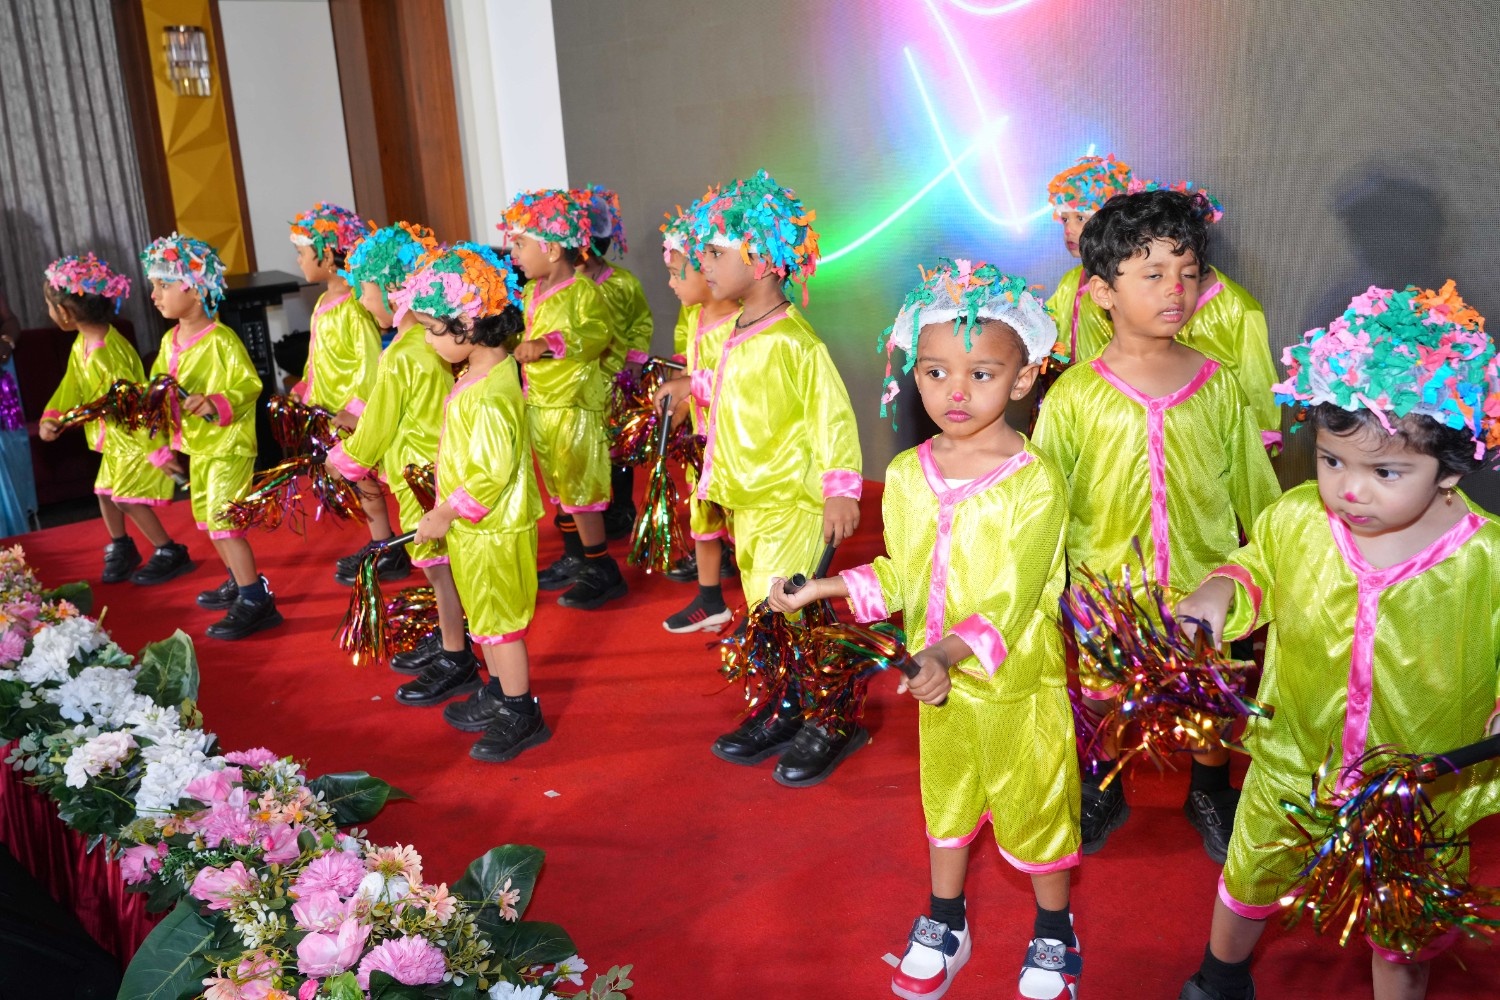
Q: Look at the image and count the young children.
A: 14